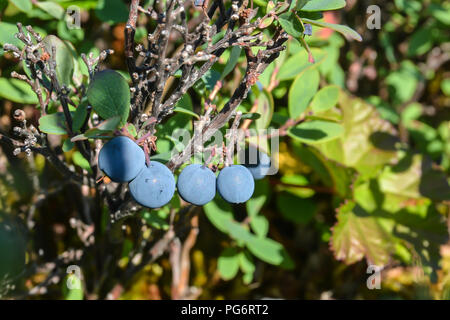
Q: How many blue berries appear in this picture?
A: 5